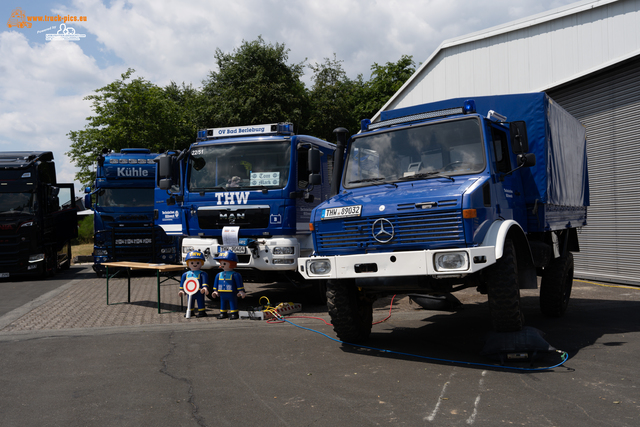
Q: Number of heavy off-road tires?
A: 3